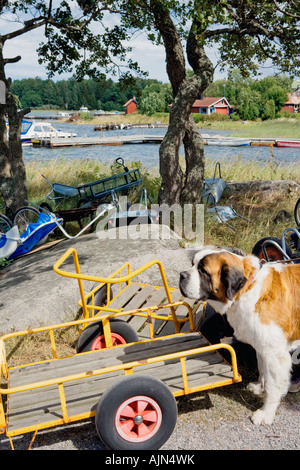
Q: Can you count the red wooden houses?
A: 3